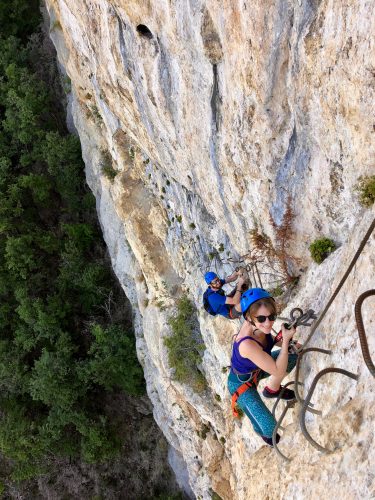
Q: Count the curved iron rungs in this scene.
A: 5